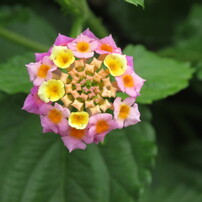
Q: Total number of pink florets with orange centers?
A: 8